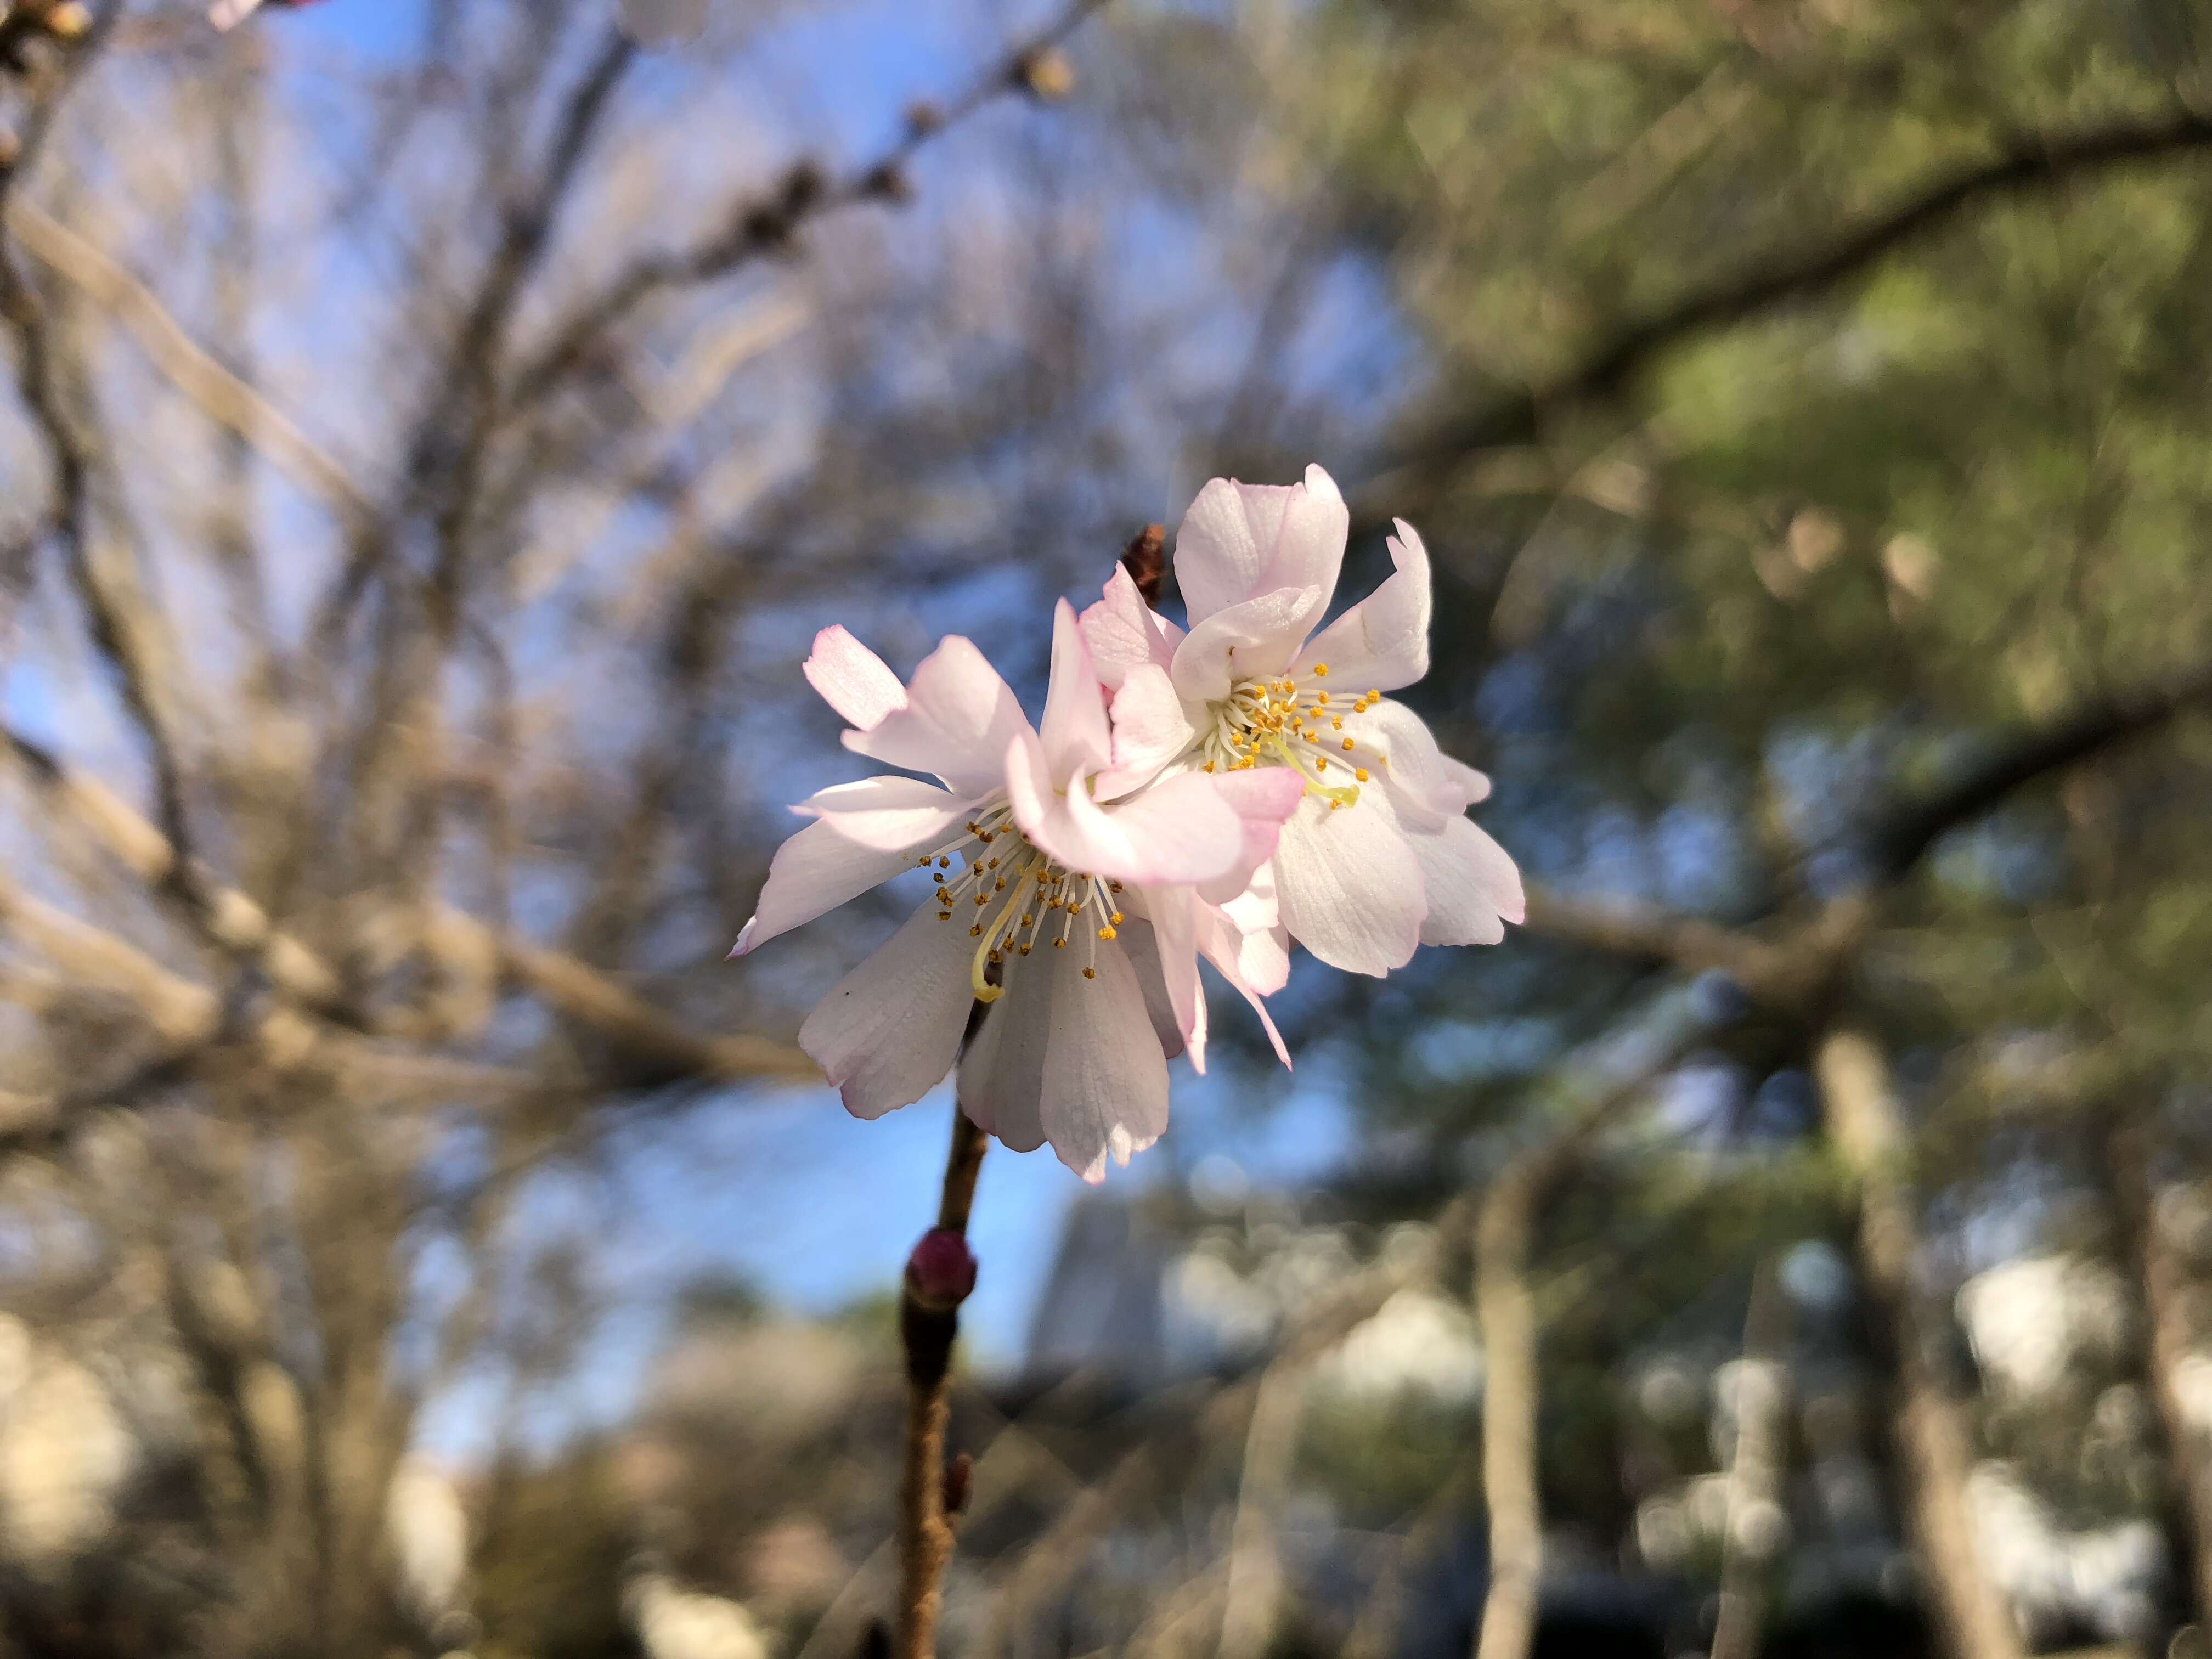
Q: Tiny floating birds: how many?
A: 0